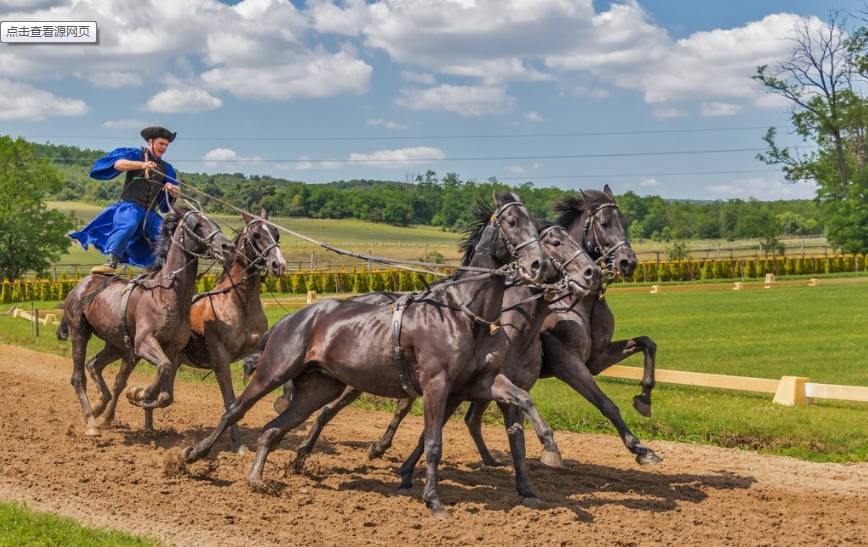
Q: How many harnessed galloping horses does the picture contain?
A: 5